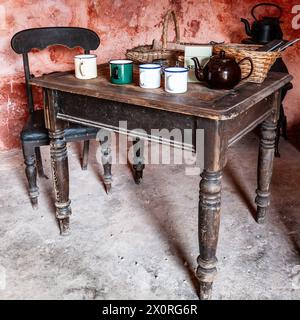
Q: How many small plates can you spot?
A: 0